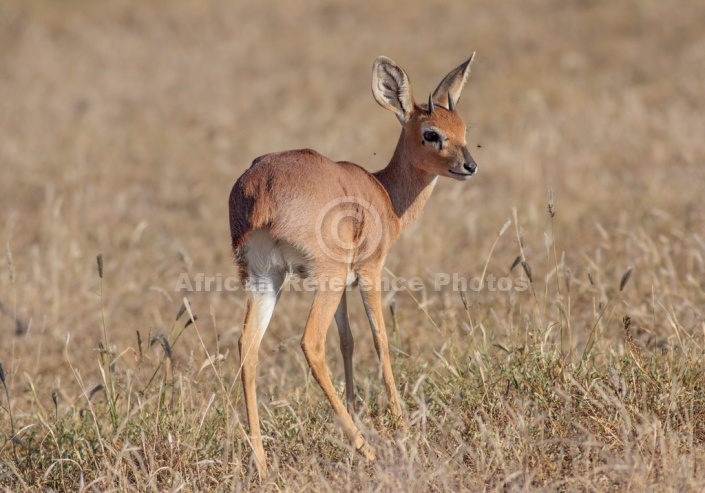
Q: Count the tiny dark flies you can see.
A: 2